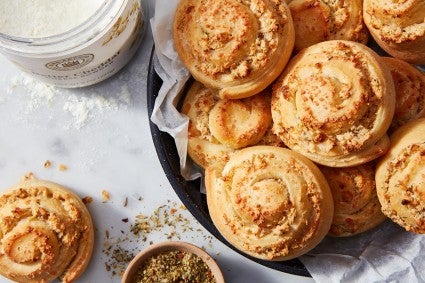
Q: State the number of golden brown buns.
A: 10